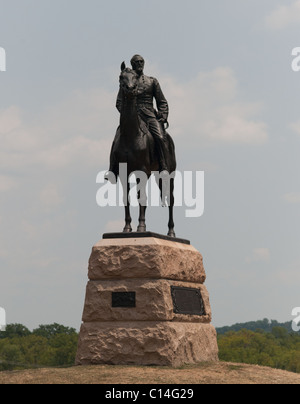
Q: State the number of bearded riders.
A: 1